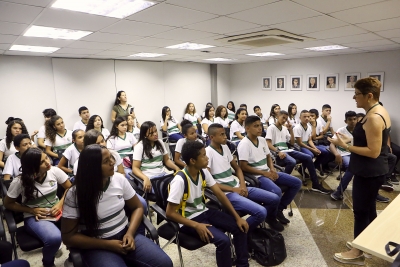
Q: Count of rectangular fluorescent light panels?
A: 8